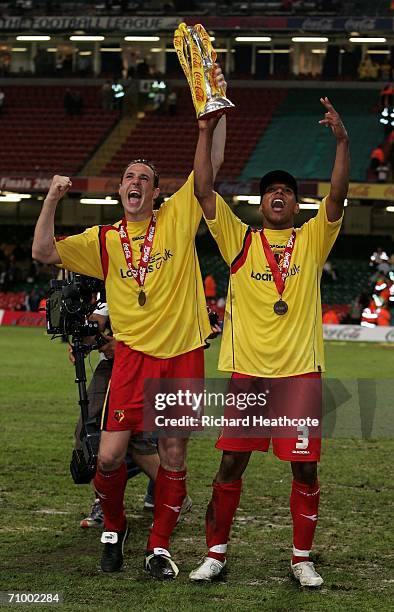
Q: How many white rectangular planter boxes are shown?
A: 0